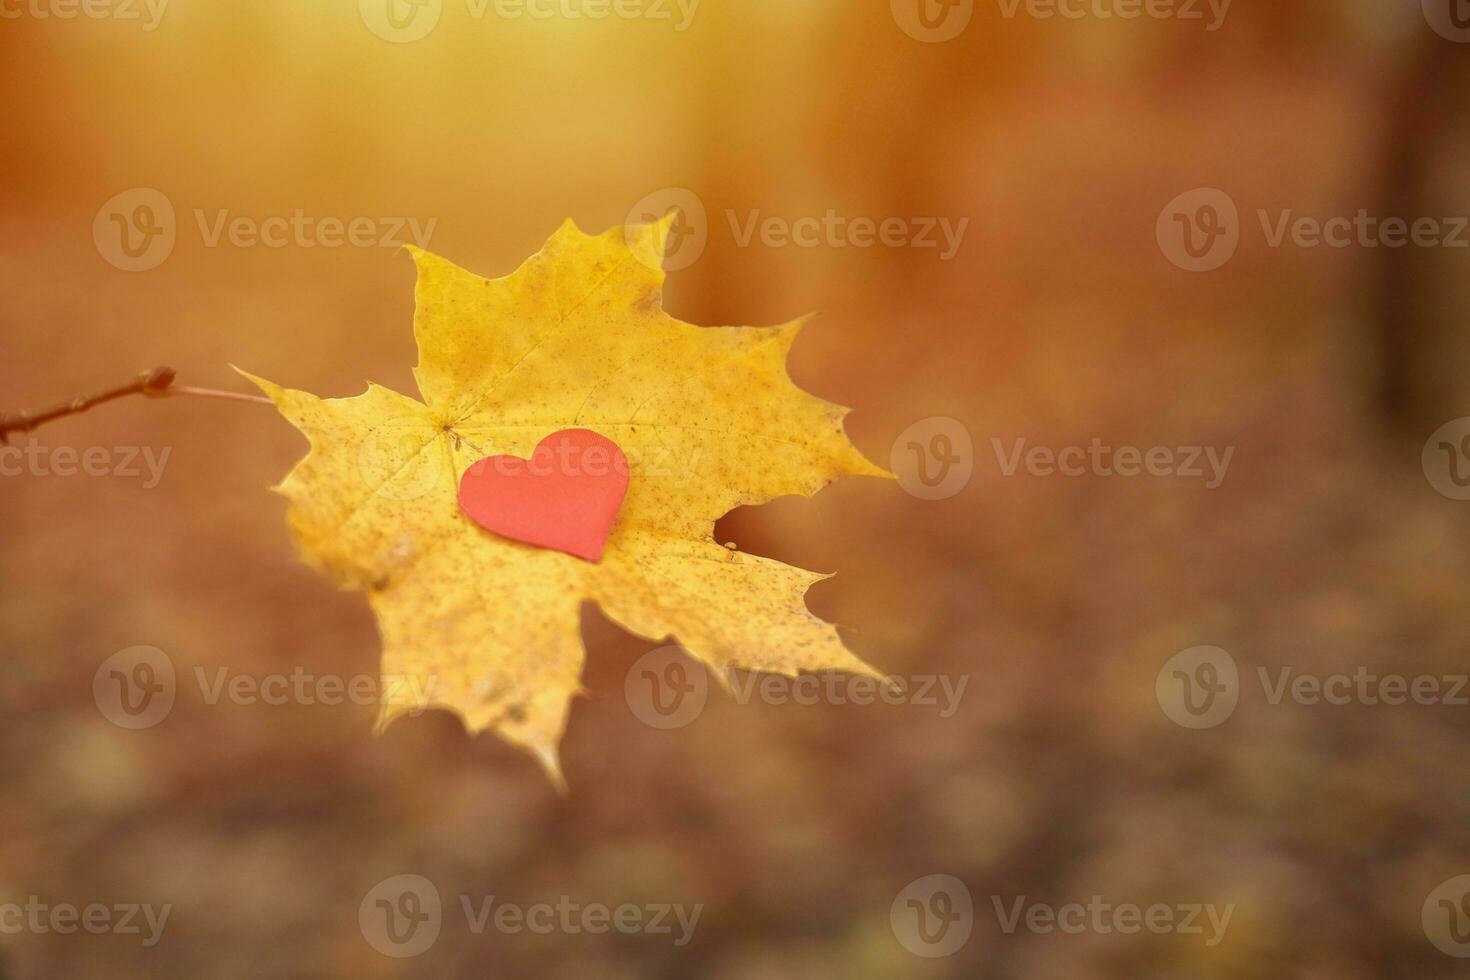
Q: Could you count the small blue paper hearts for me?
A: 0